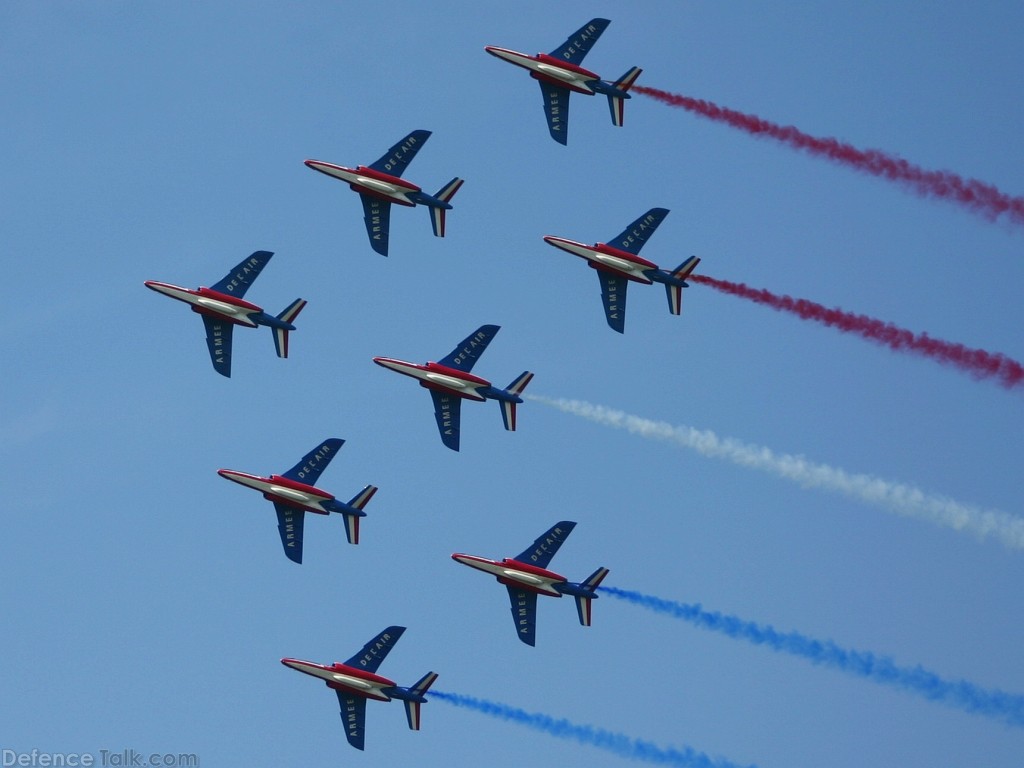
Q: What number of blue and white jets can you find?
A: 8